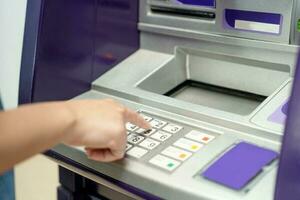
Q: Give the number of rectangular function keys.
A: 4